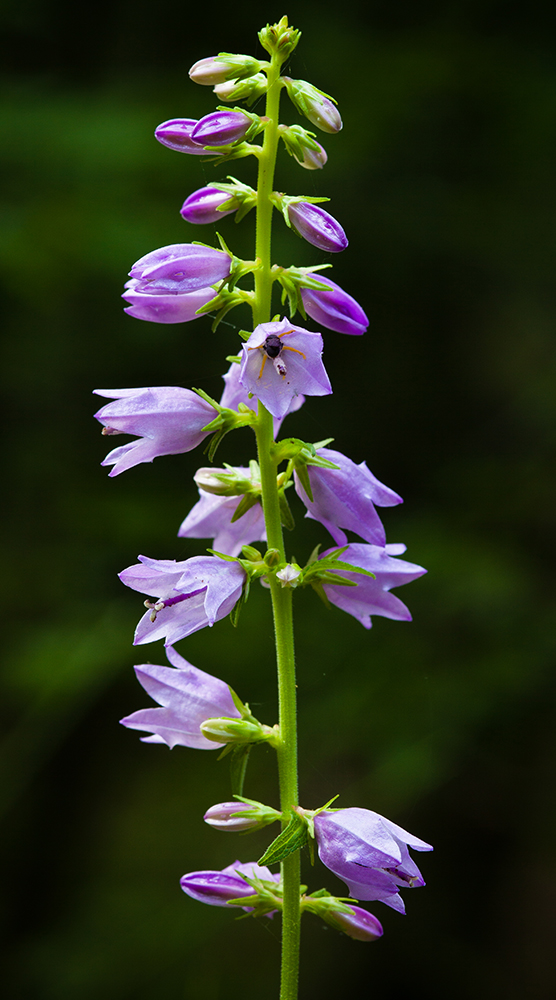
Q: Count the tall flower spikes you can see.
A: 1